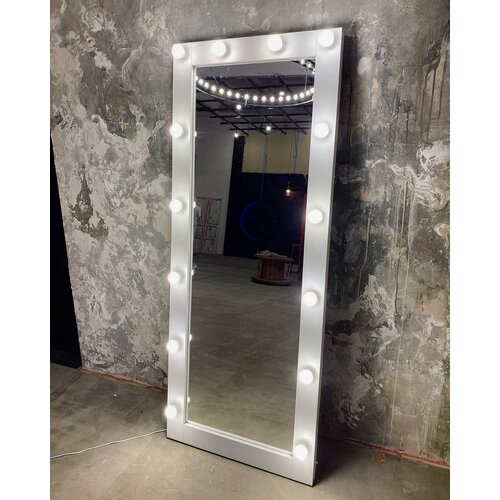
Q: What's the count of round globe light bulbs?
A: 14